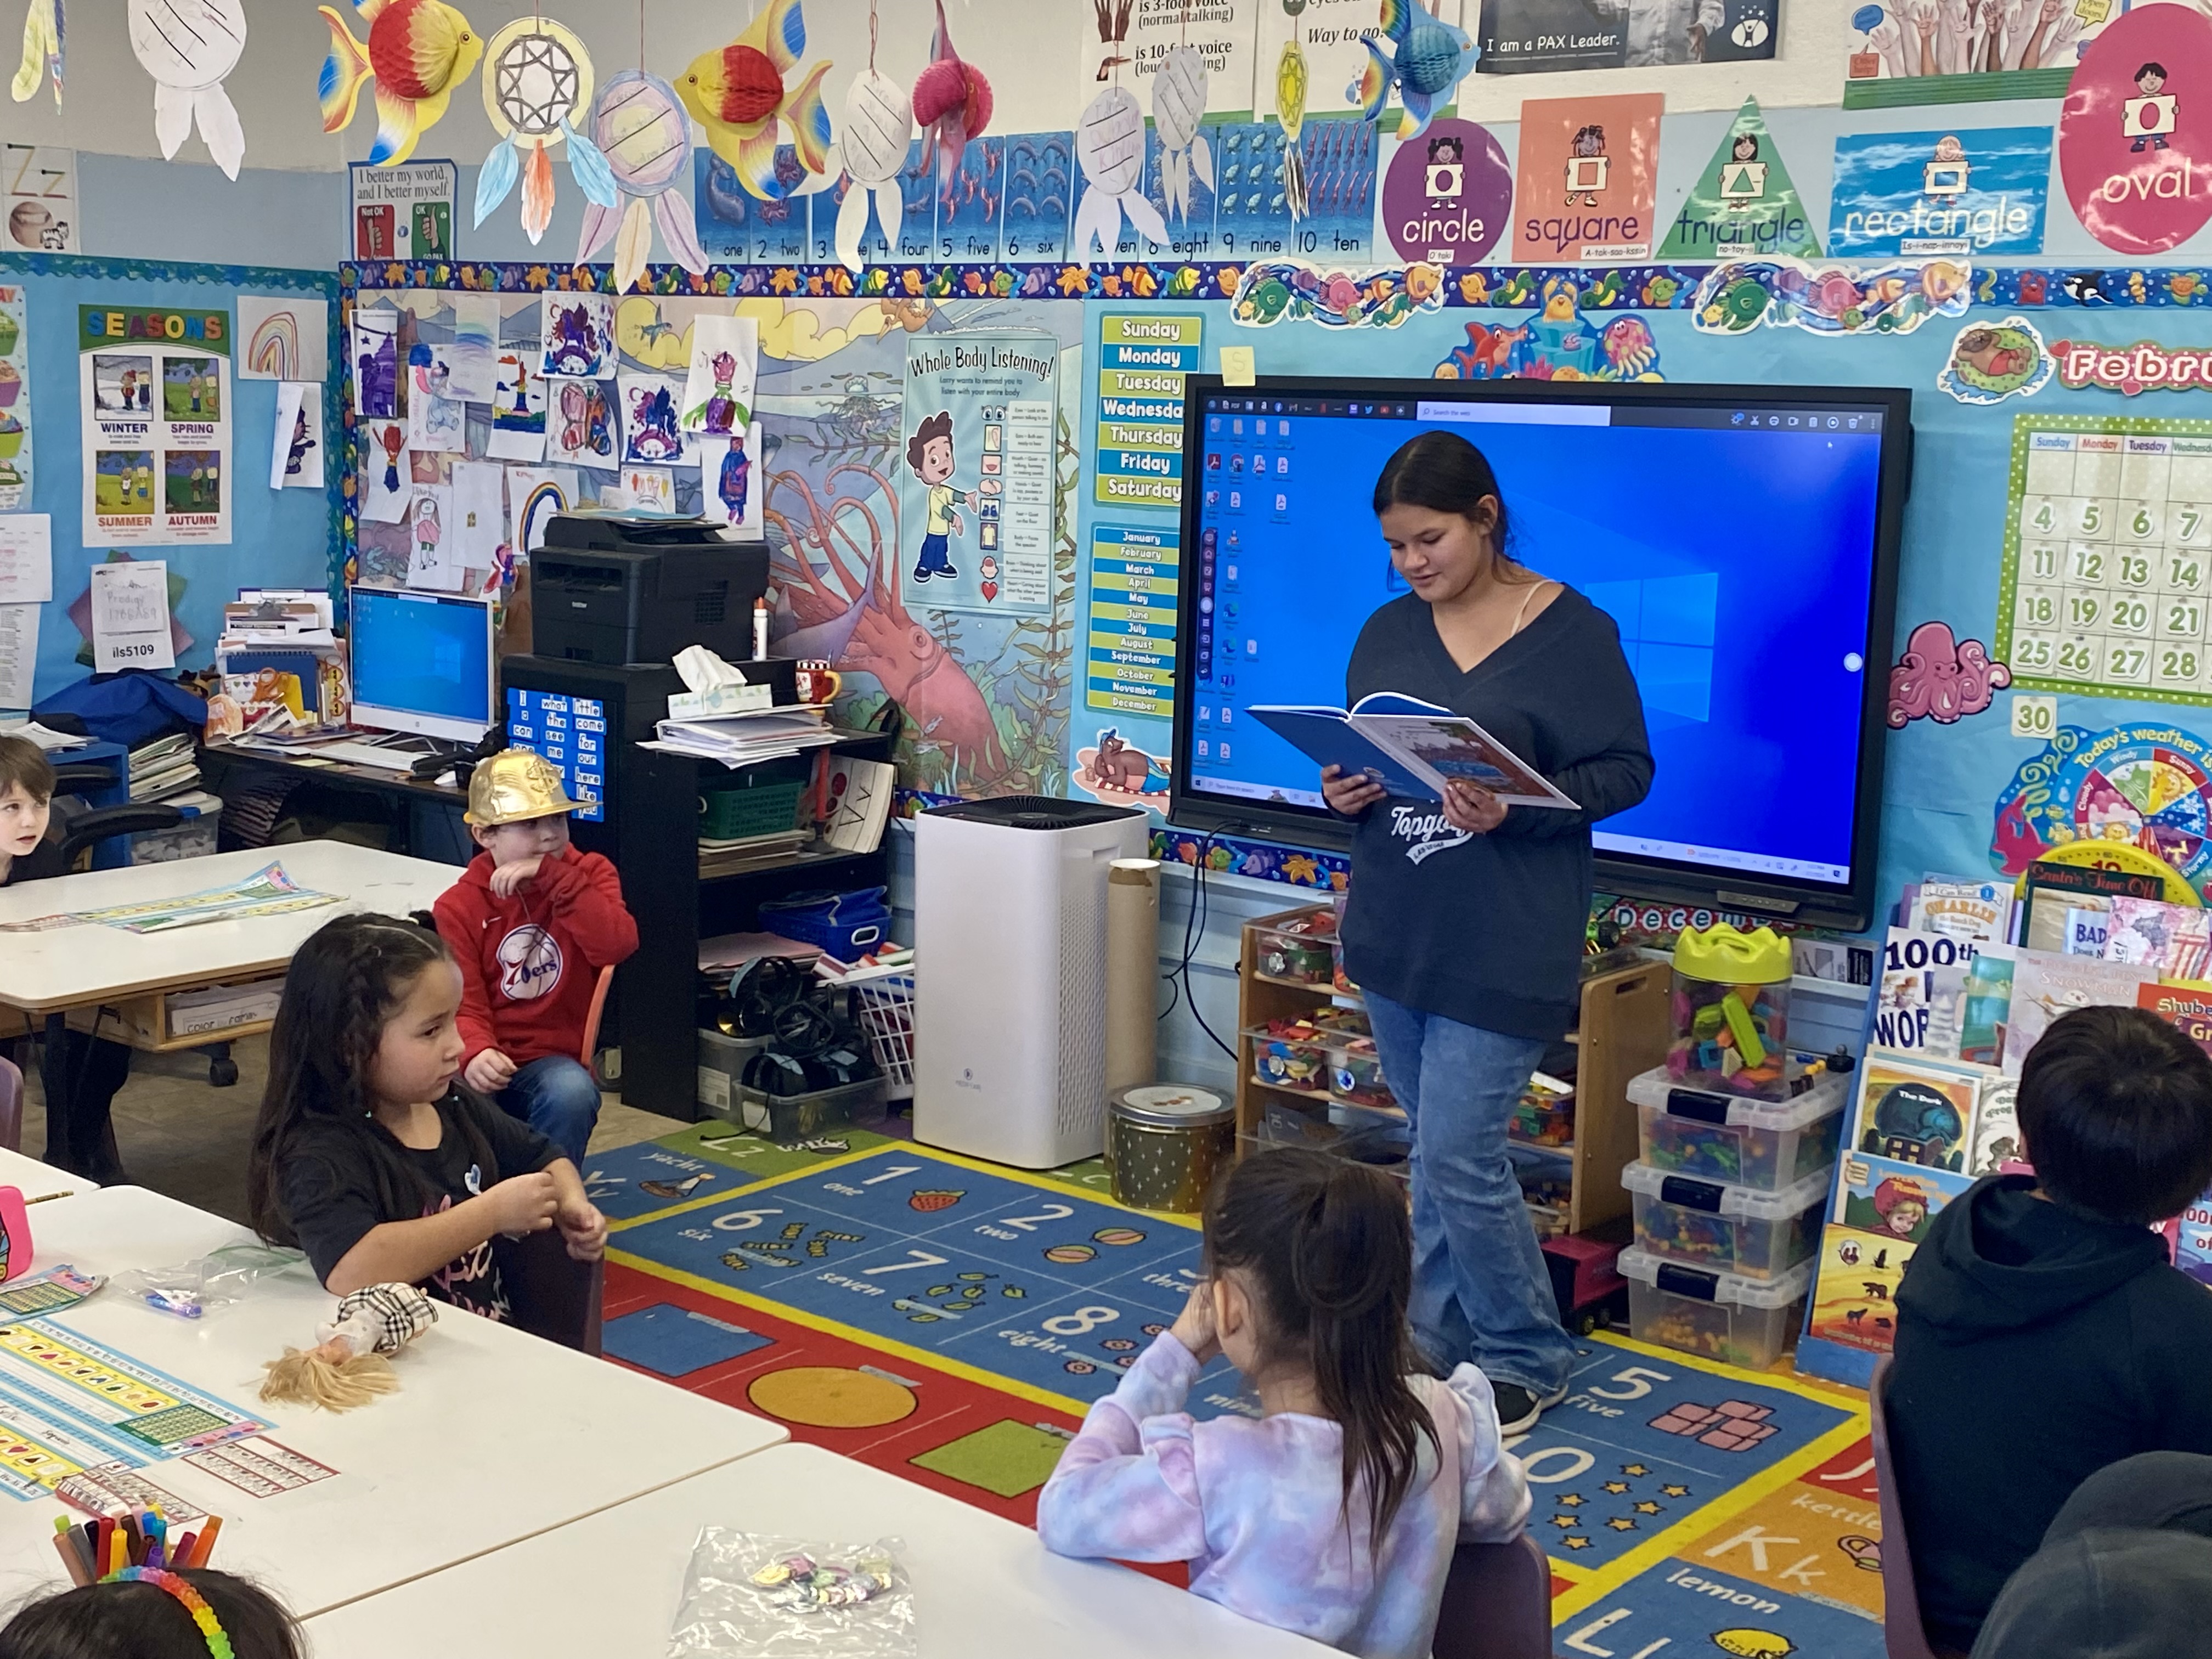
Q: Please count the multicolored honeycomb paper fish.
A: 4